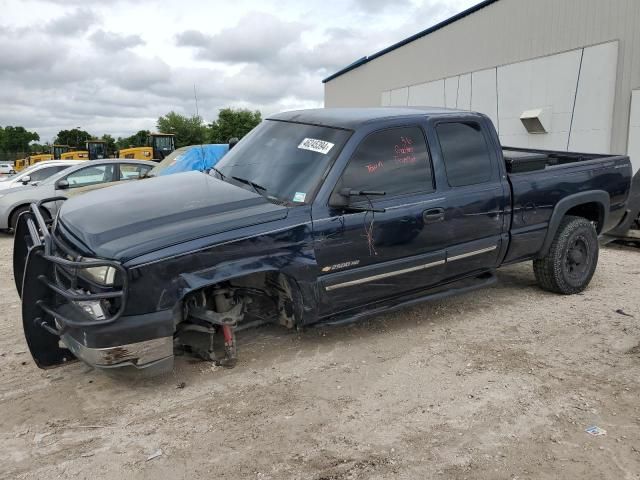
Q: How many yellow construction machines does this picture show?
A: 4